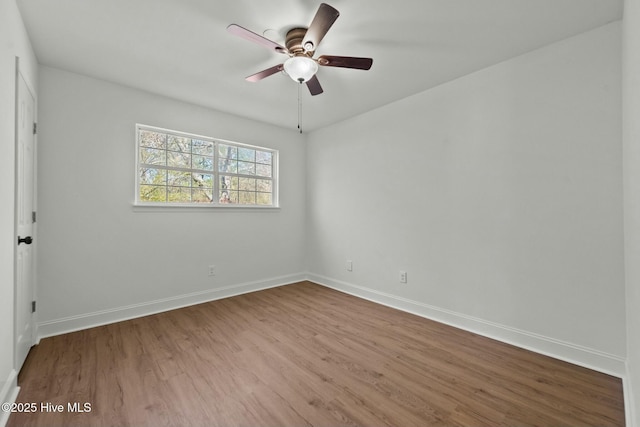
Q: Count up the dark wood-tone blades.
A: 5